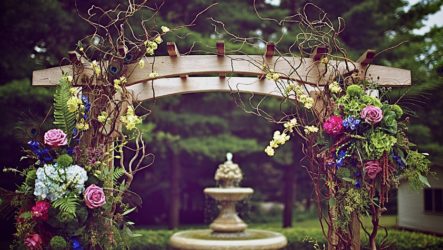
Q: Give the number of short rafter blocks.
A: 7